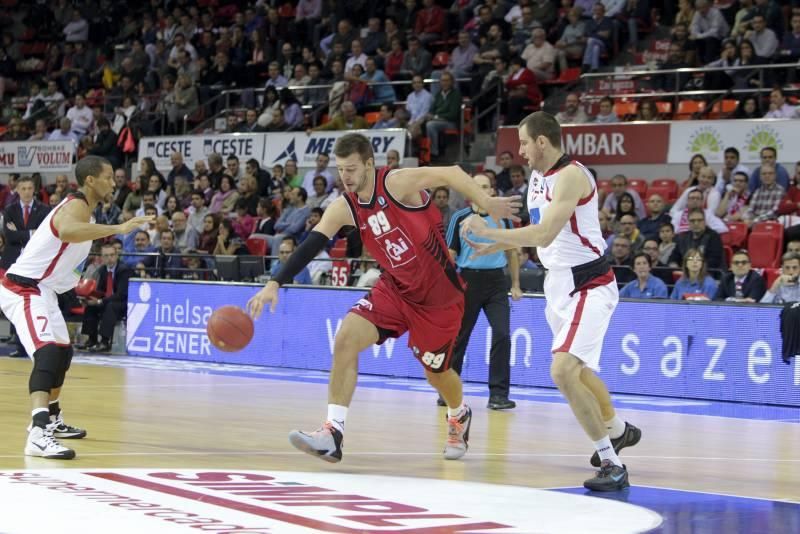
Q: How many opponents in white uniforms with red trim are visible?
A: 2